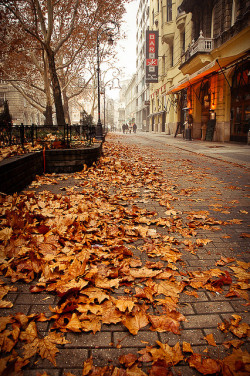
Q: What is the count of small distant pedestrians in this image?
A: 4